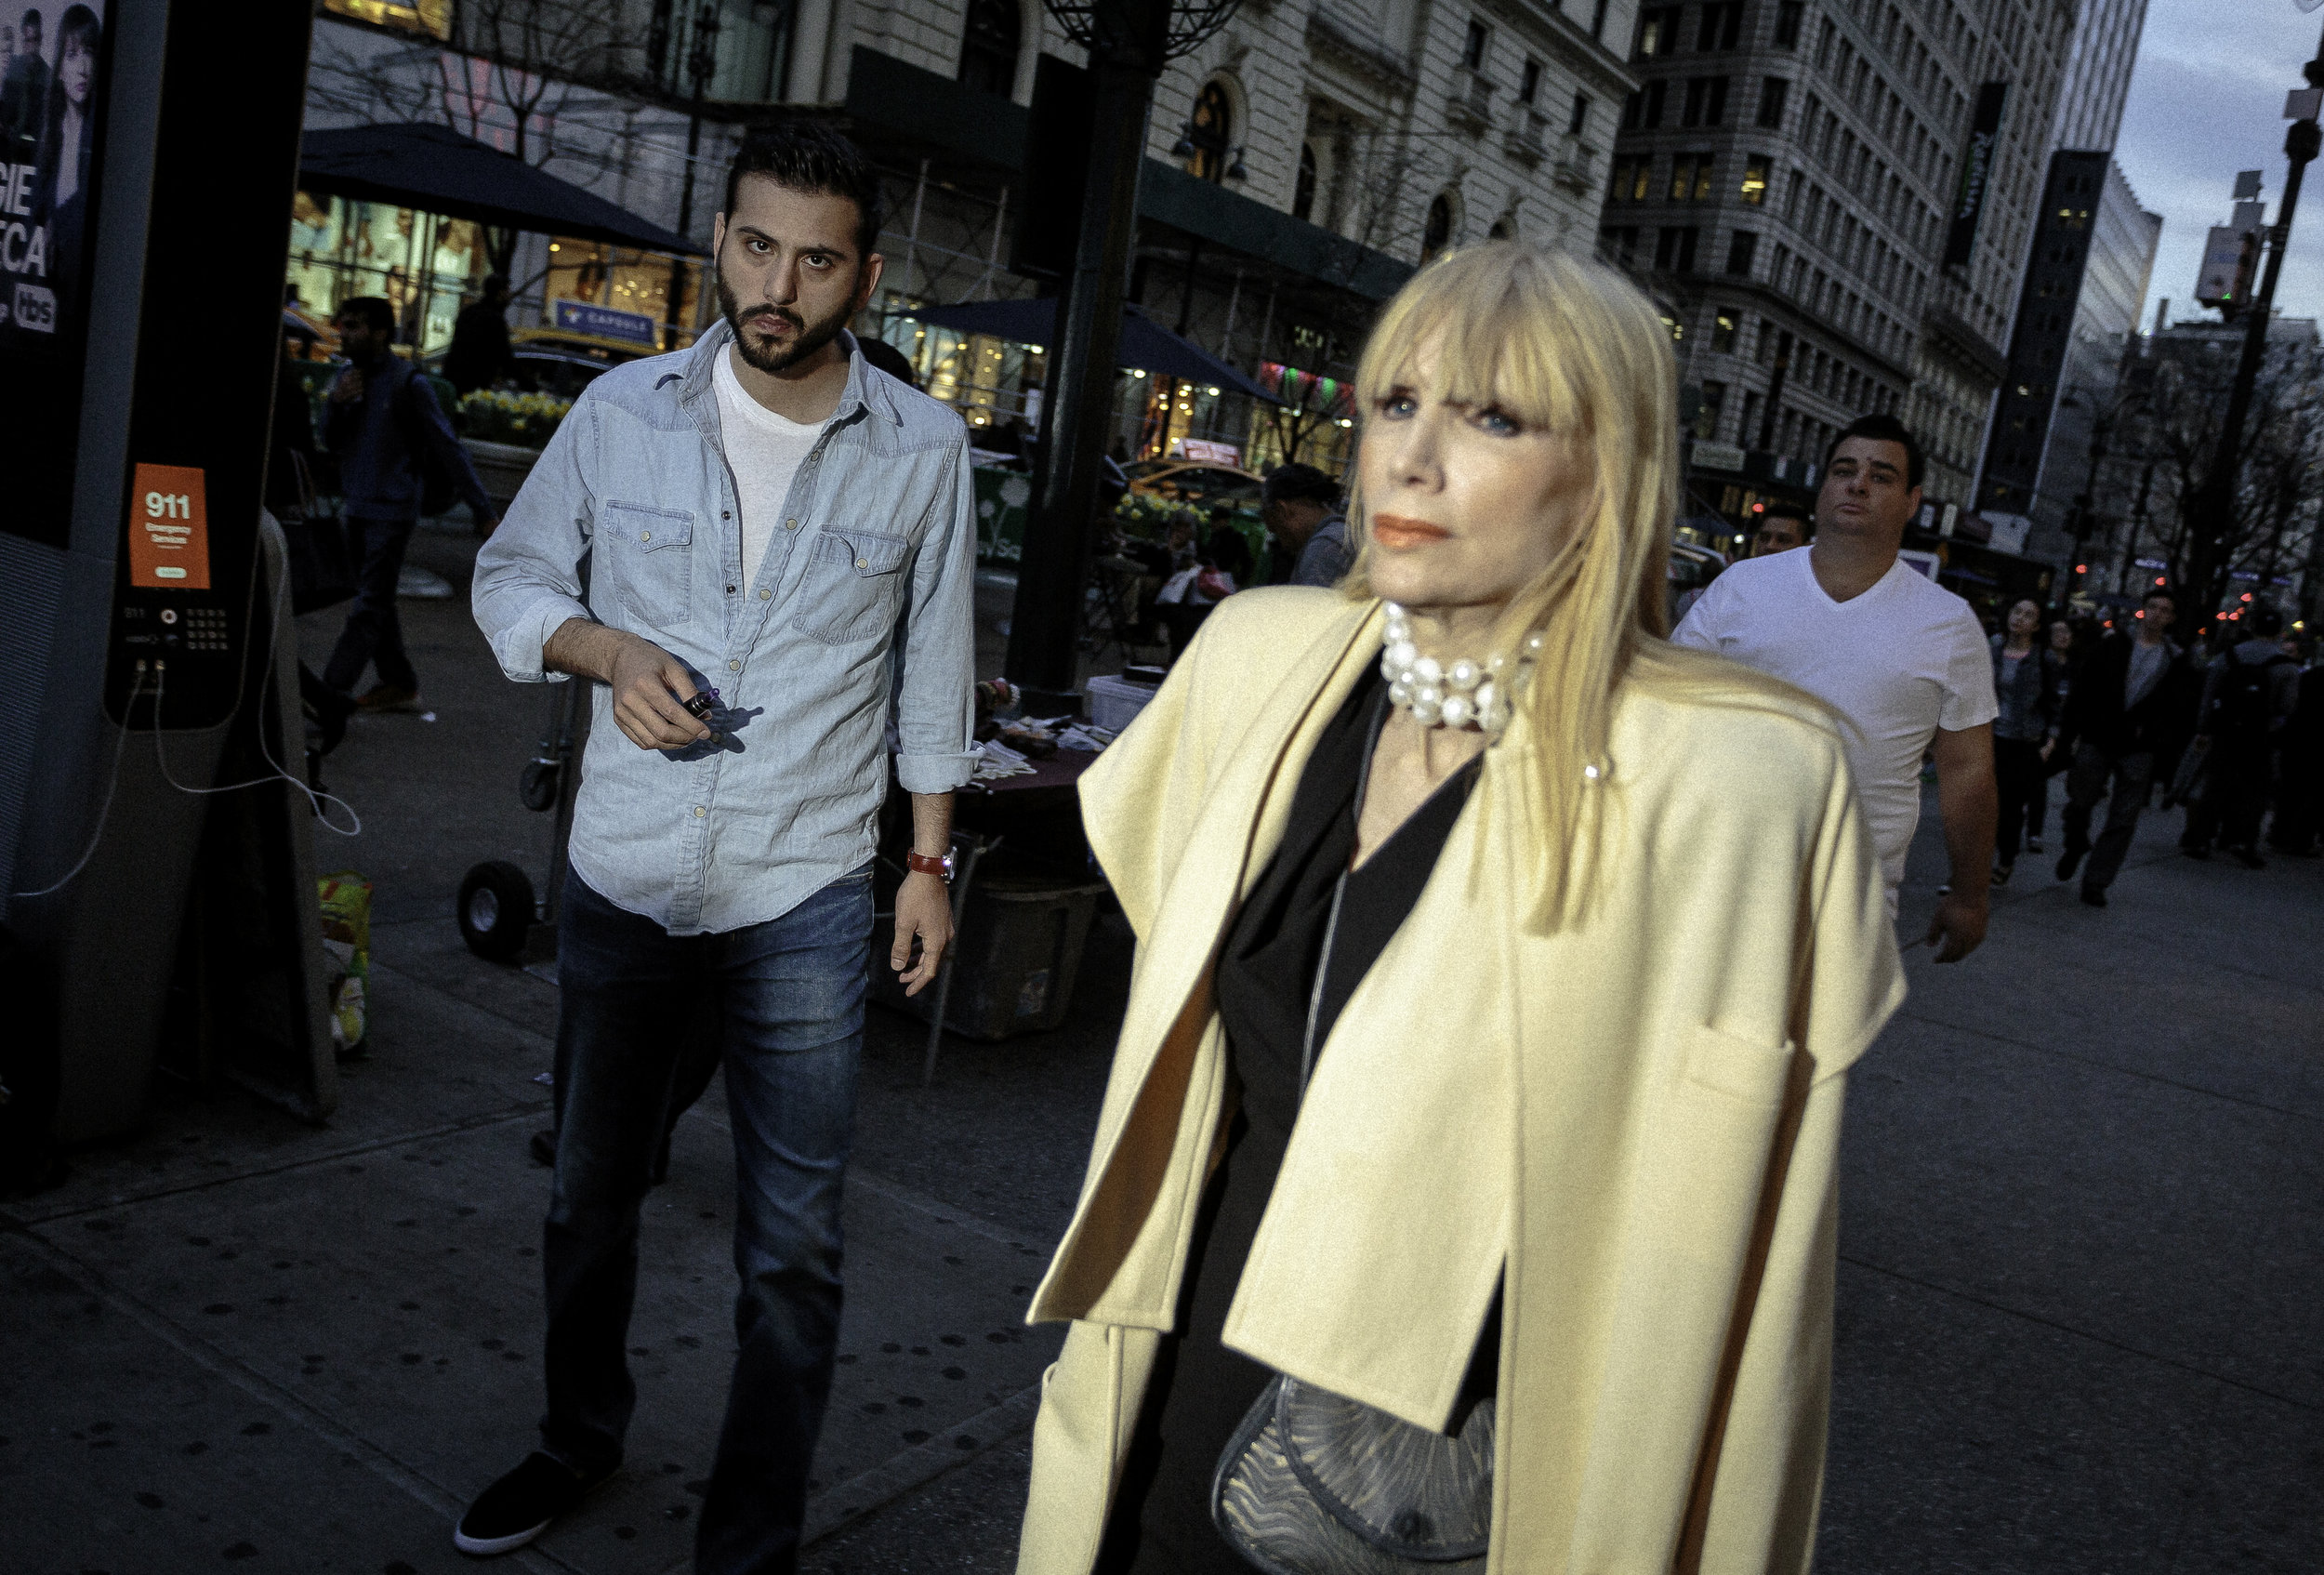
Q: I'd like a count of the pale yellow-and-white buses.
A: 0